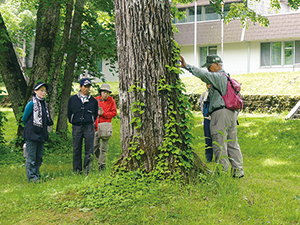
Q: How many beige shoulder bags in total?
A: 1